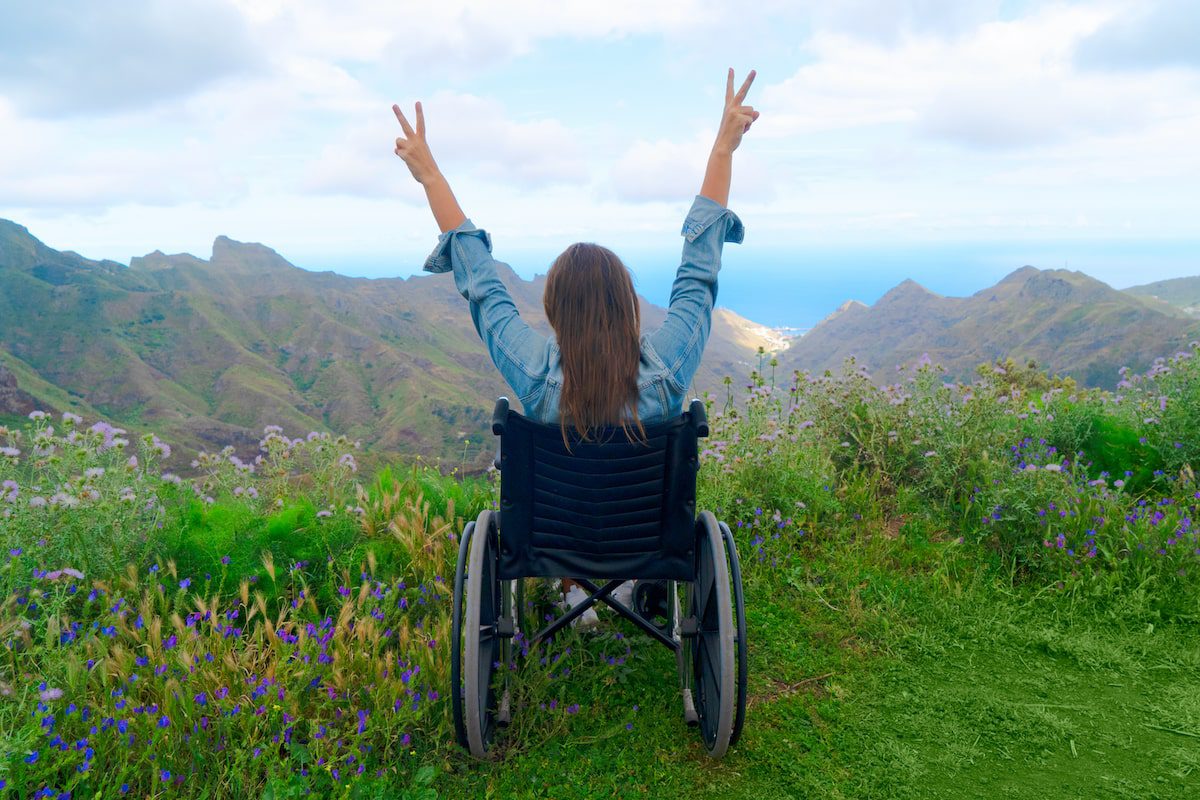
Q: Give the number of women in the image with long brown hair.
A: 1